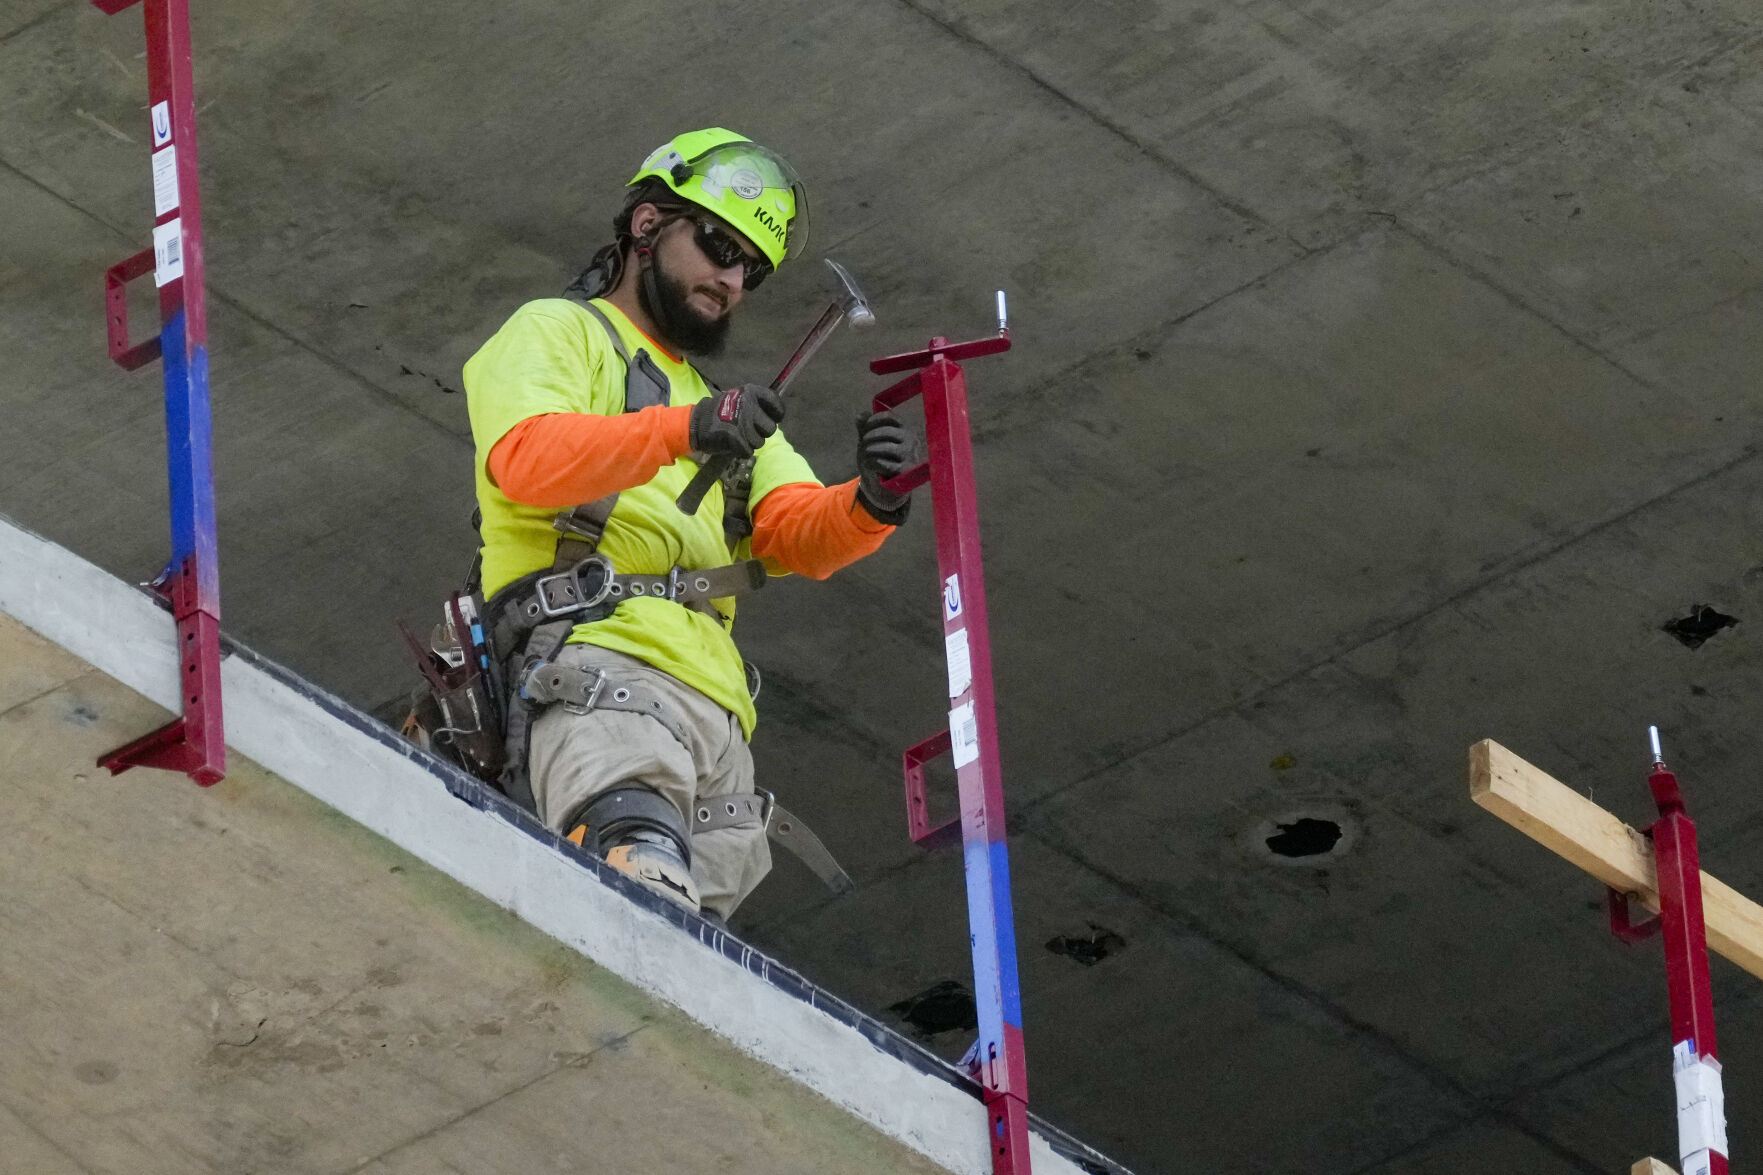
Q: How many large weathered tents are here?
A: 0